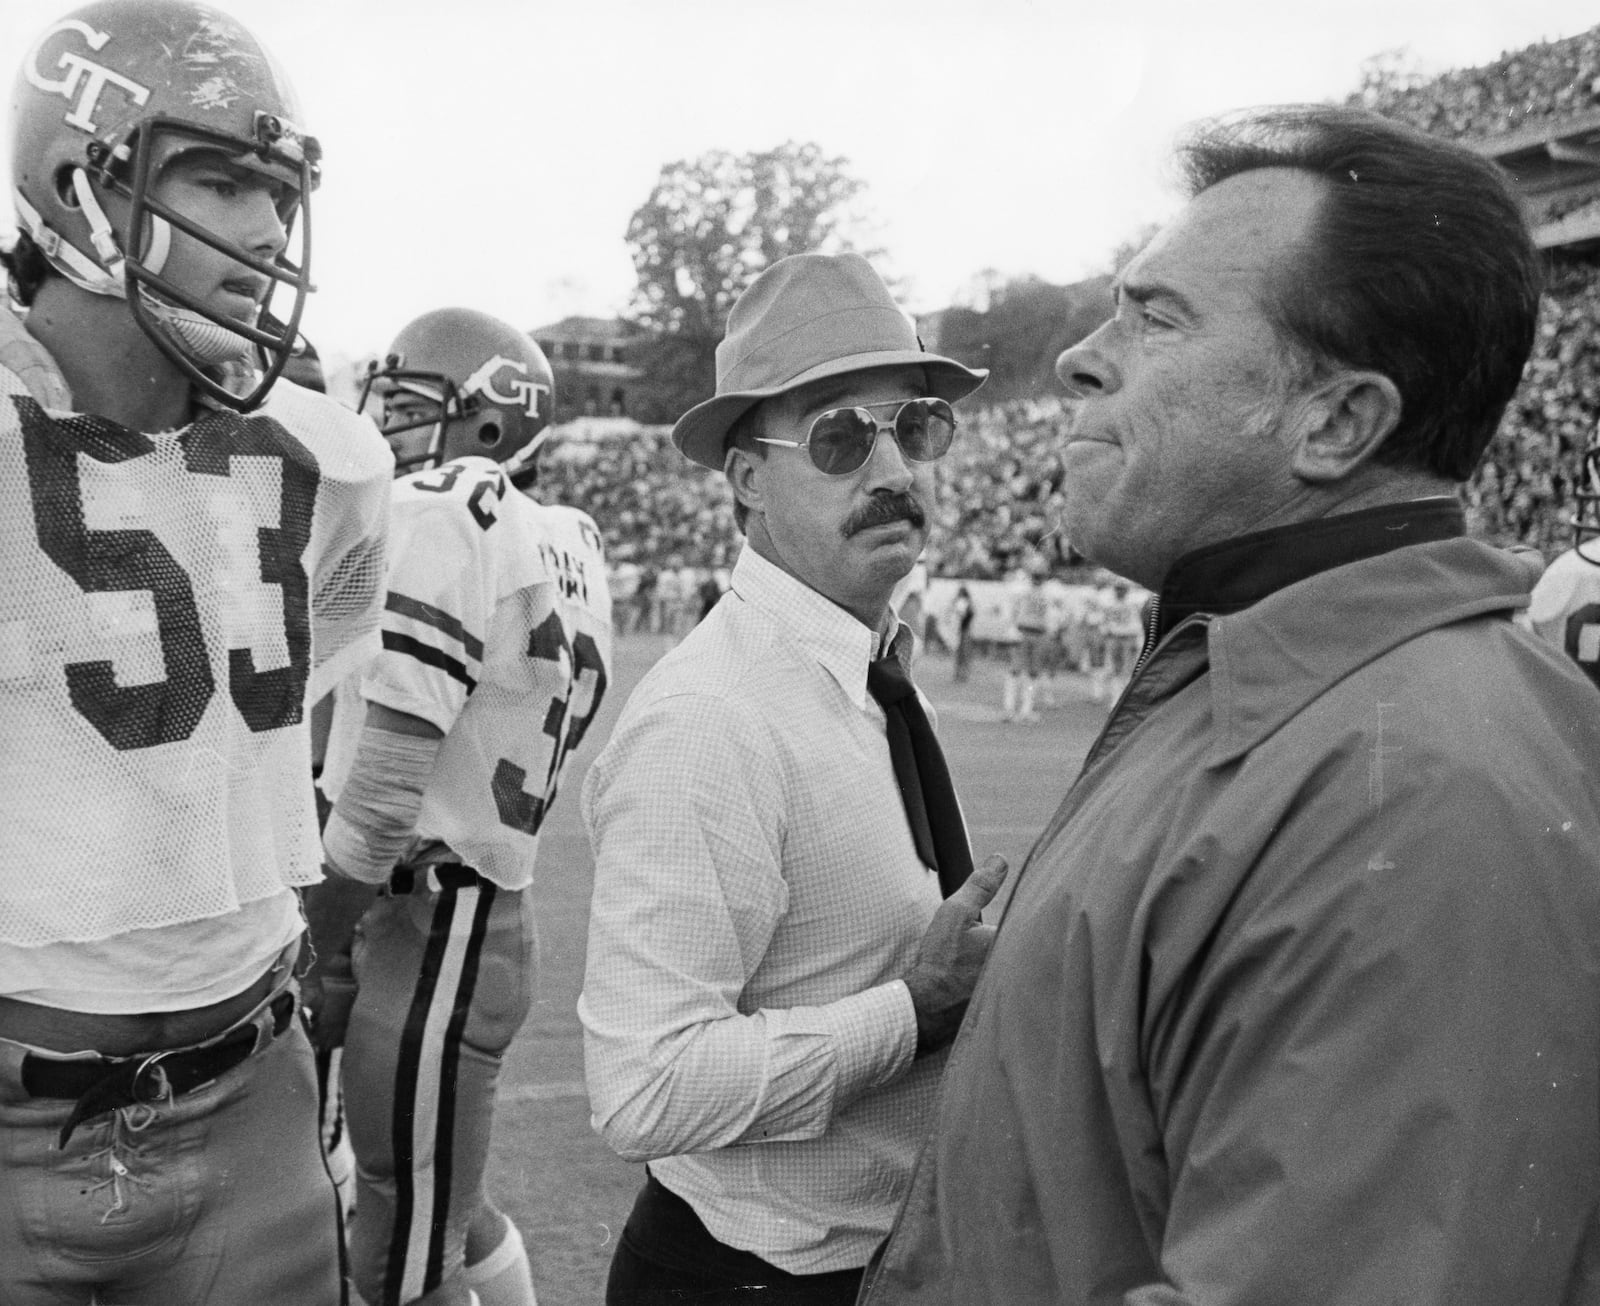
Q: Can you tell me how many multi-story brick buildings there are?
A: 1